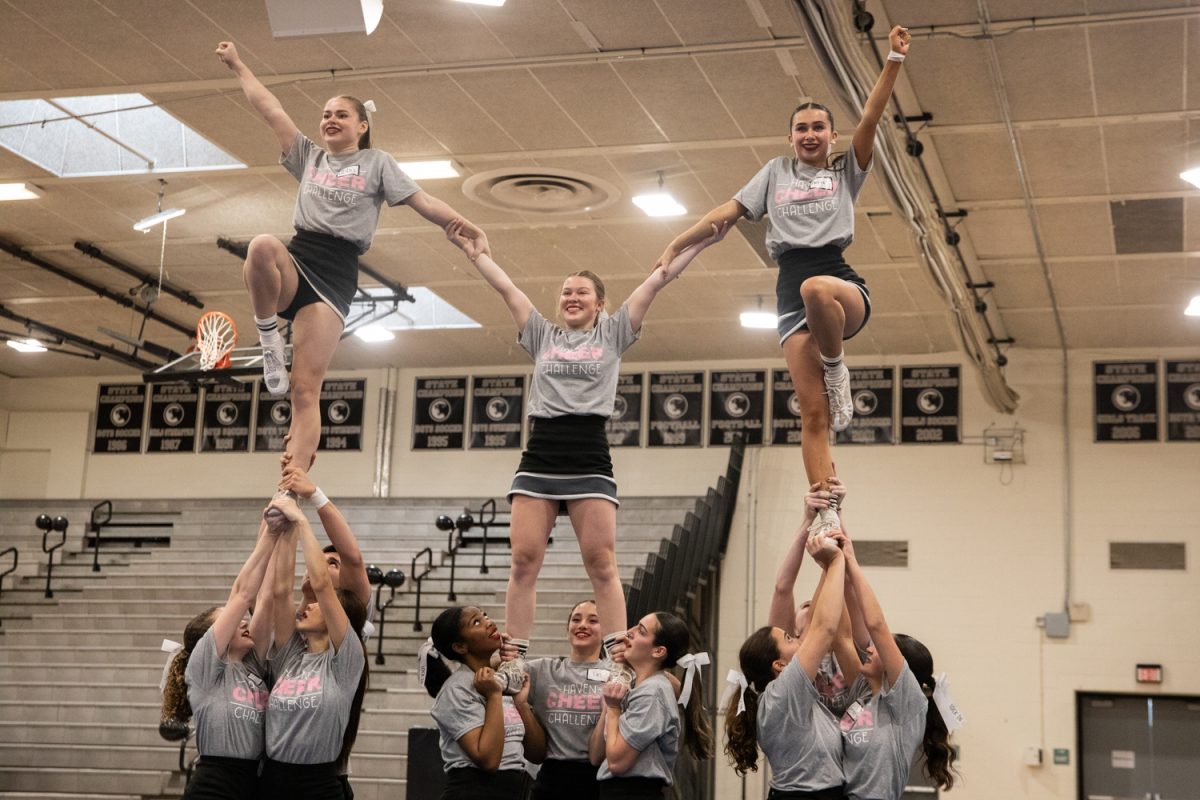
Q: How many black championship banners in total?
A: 15